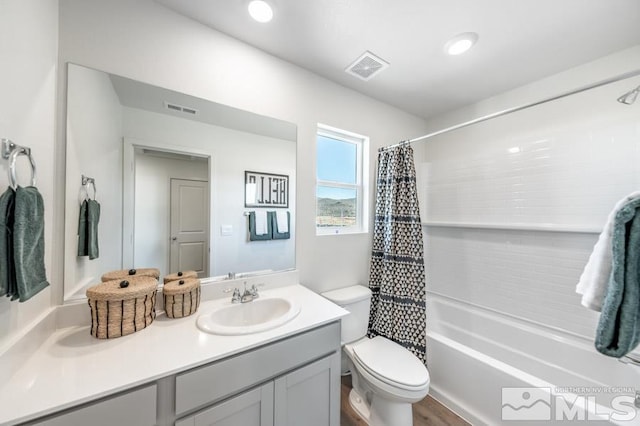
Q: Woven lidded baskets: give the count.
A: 2